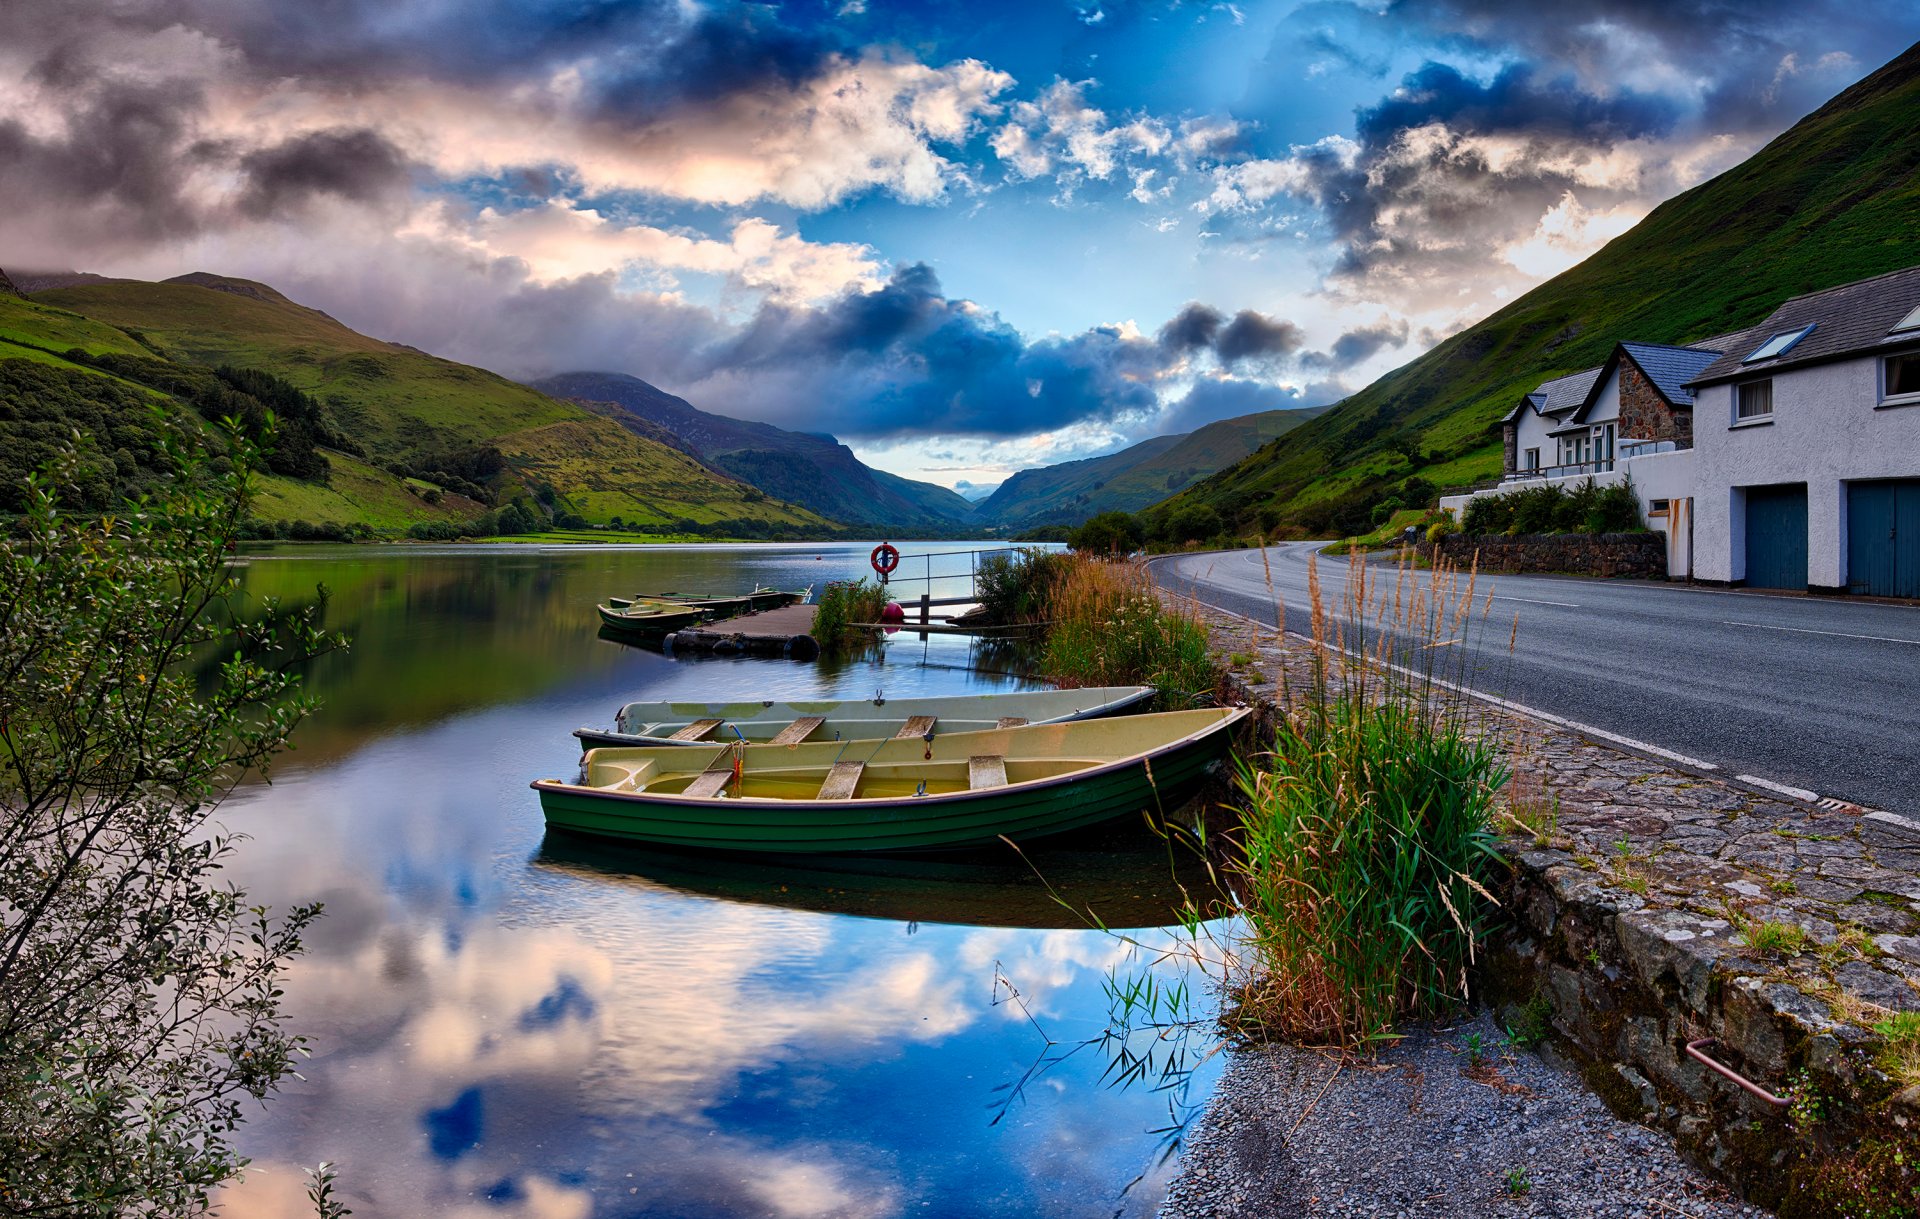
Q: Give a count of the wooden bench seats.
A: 7